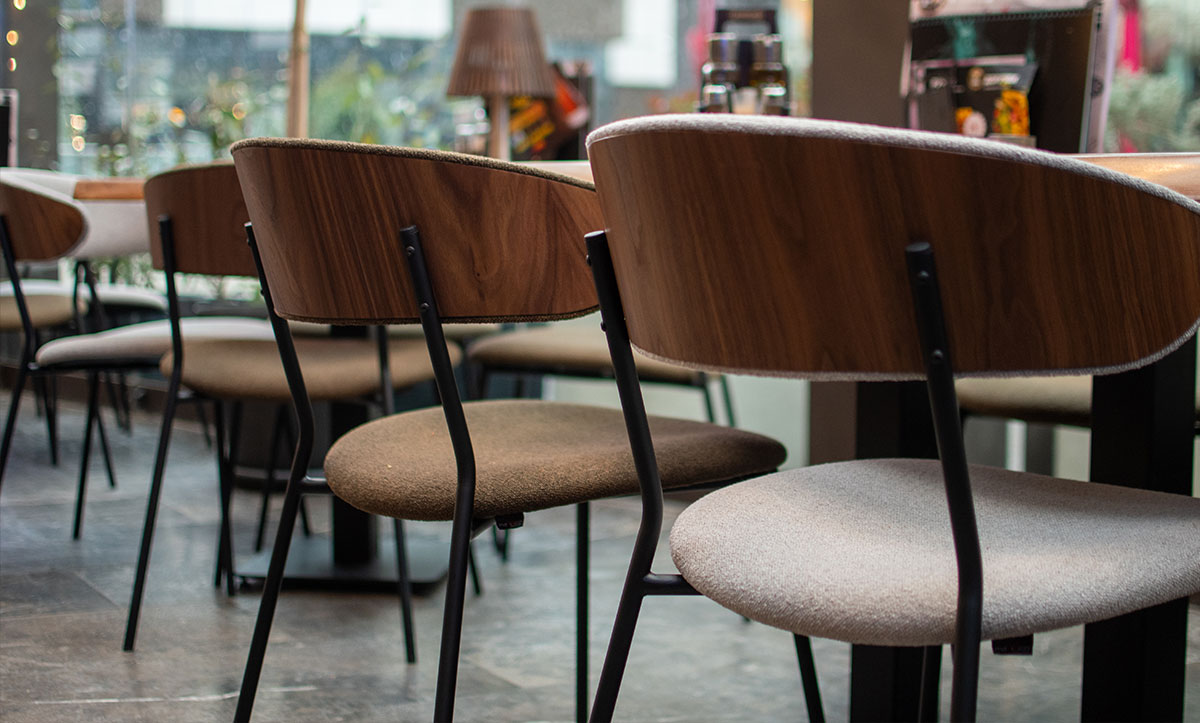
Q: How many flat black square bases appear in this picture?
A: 1